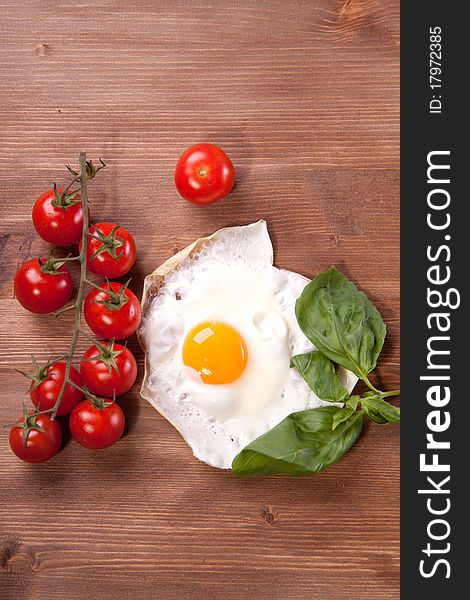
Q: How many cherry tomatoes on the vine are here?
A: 8